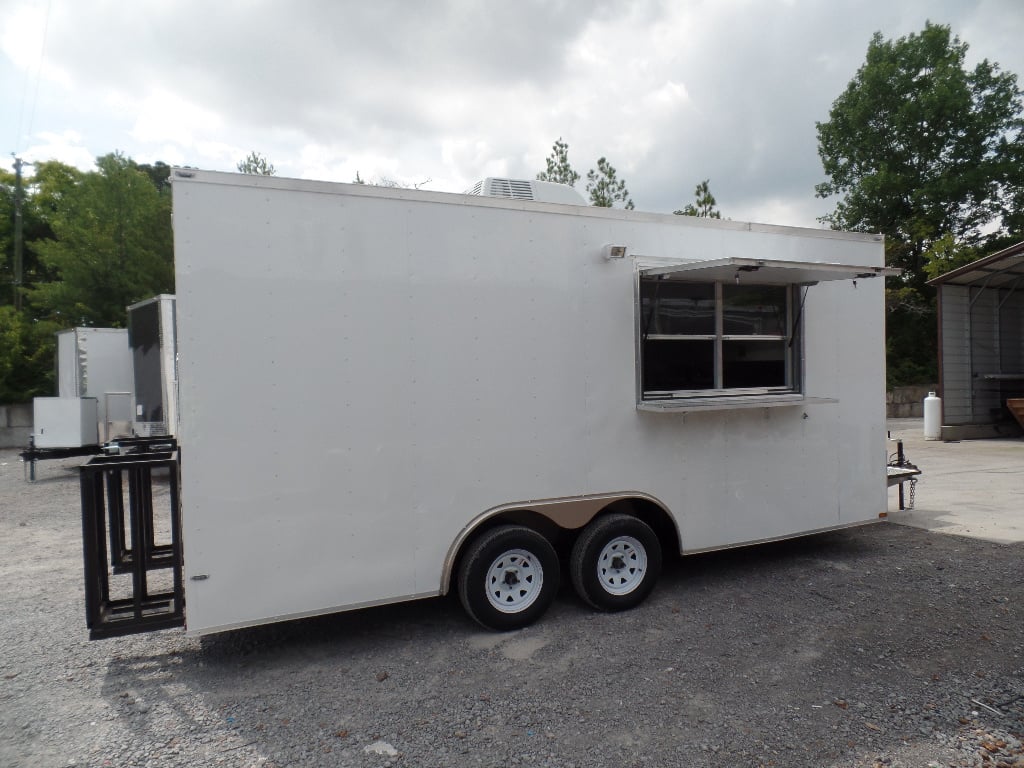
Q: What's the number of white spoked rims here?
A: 2